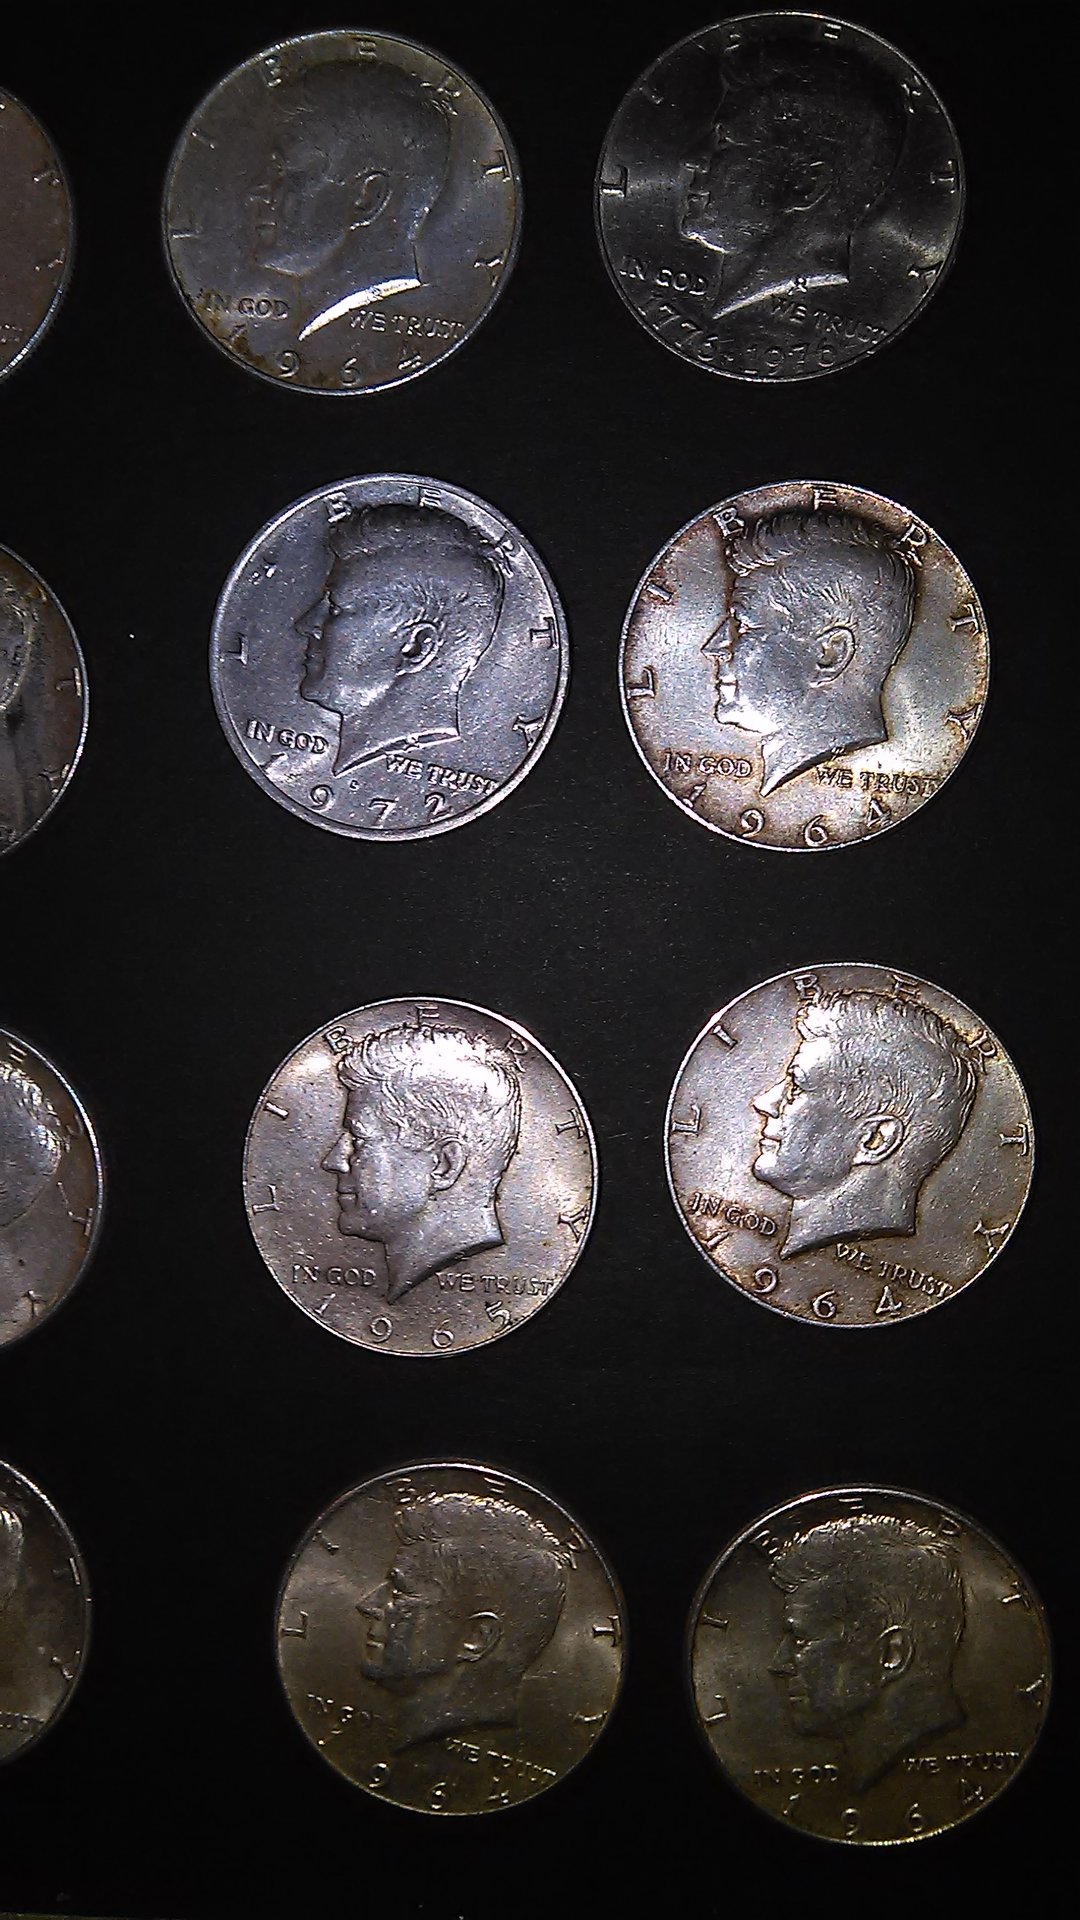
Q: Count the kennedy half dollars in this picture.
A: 12